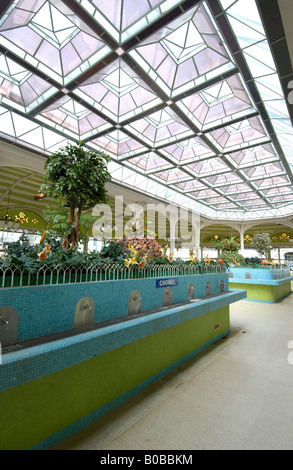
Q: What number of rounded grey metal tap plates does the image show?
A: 9